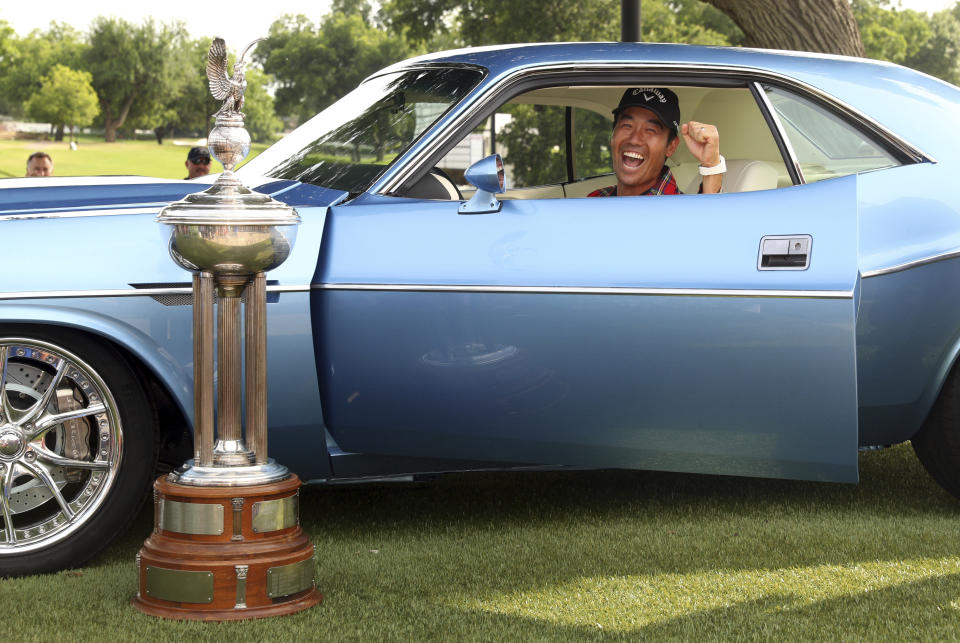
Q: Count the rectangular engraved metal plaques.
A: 4